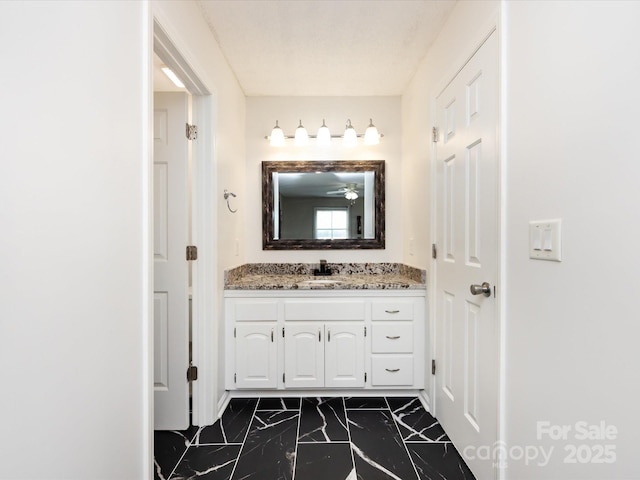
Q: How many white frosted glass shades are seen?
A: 5